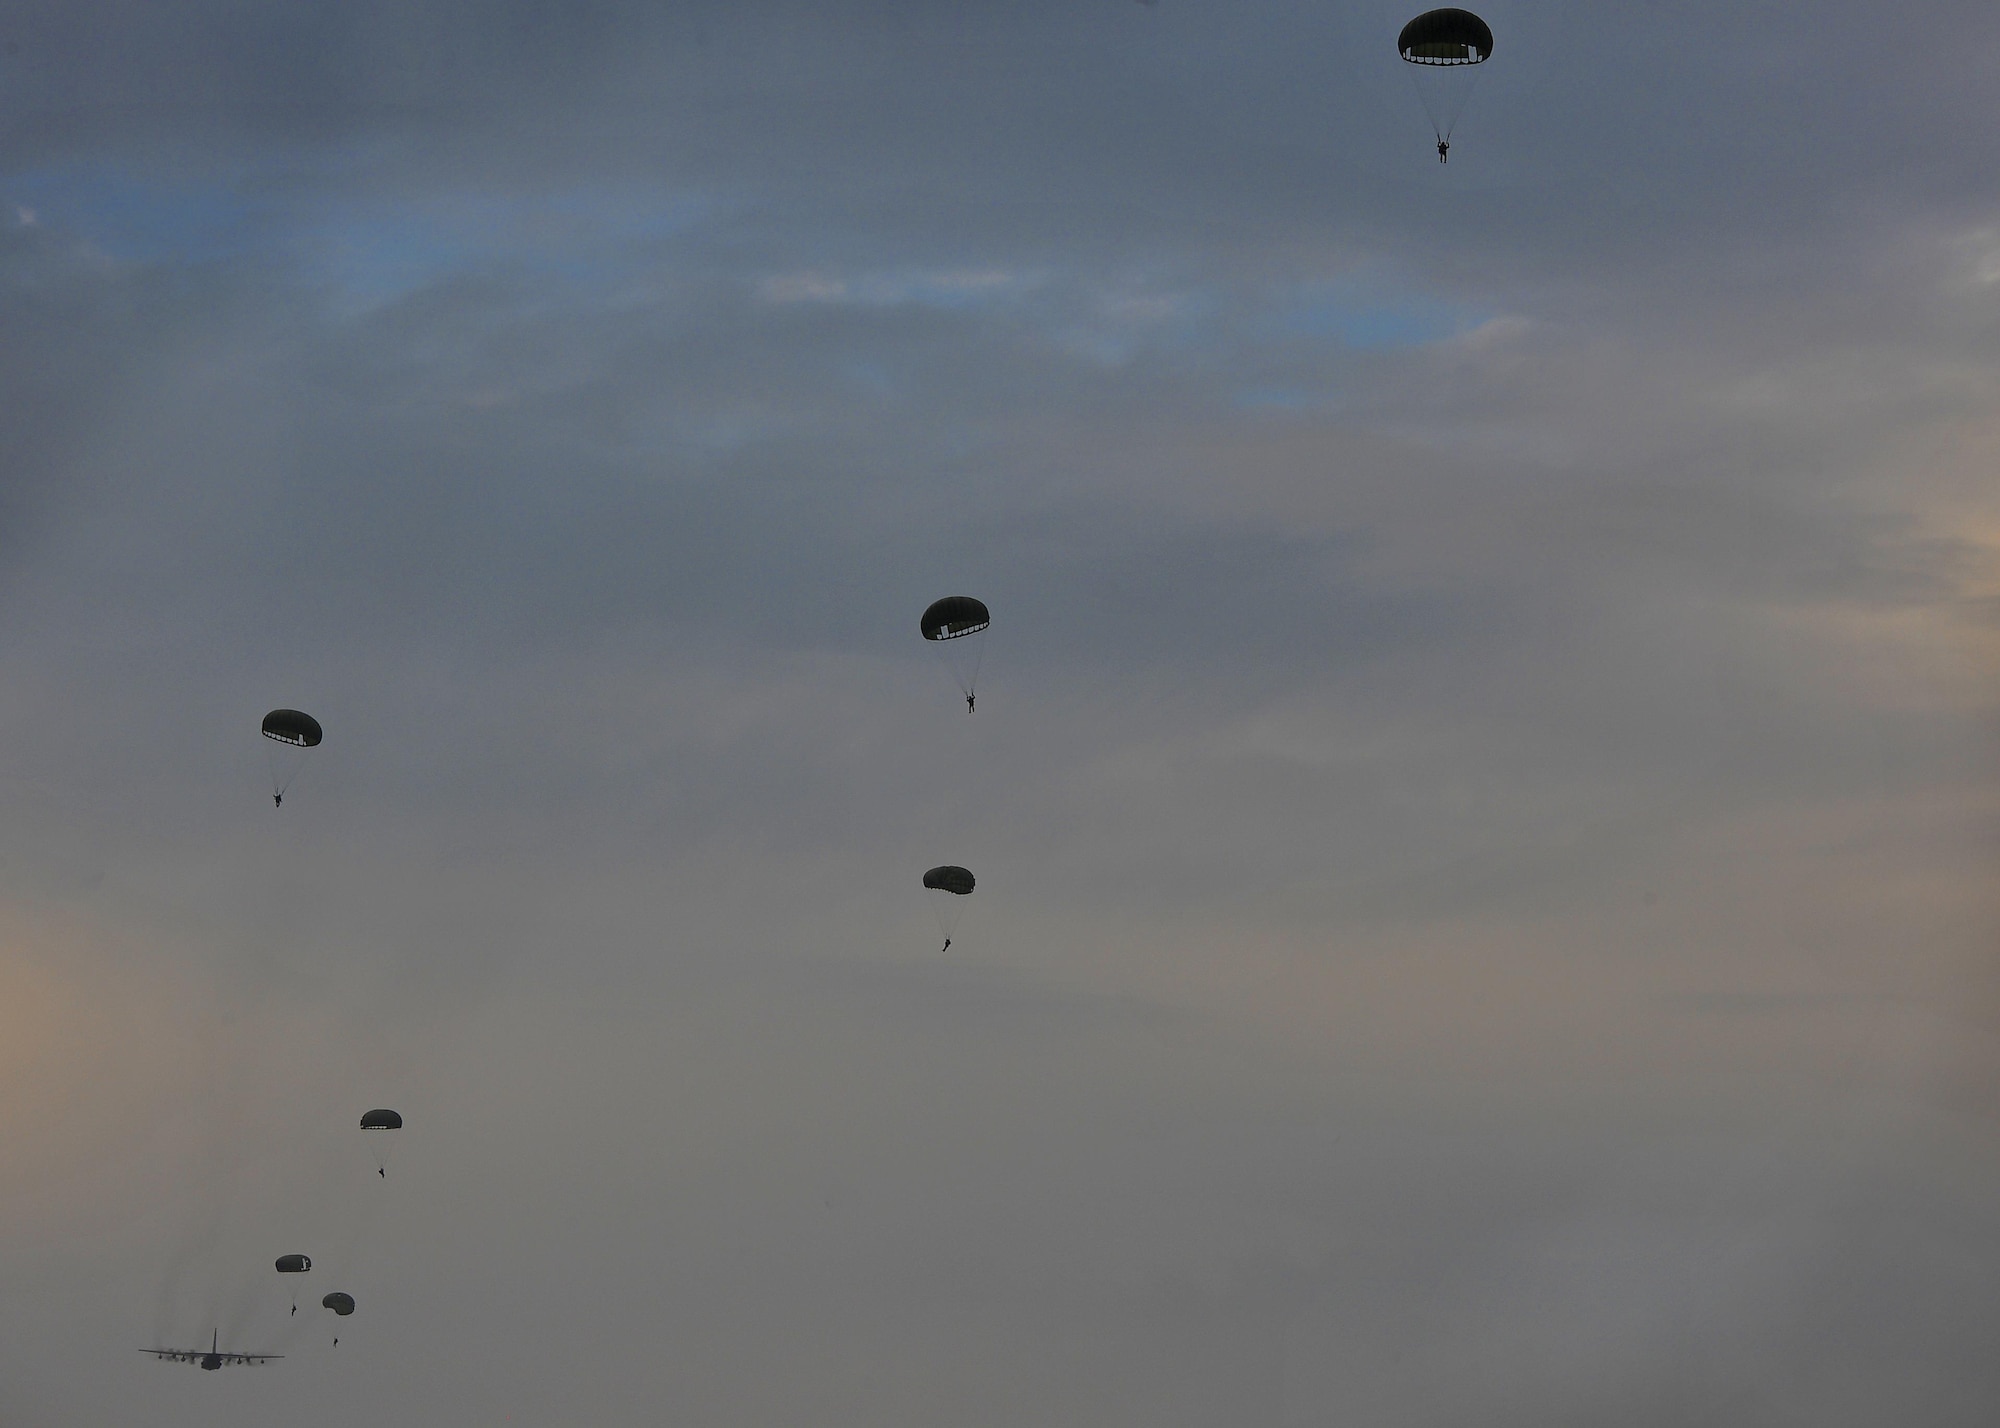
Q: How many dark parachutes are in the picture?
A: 7